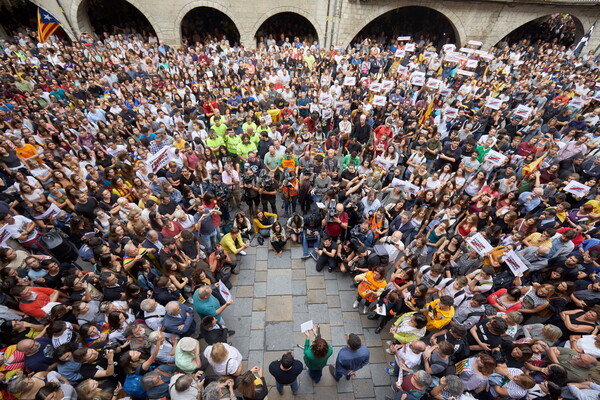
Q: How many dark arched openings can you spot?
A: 6